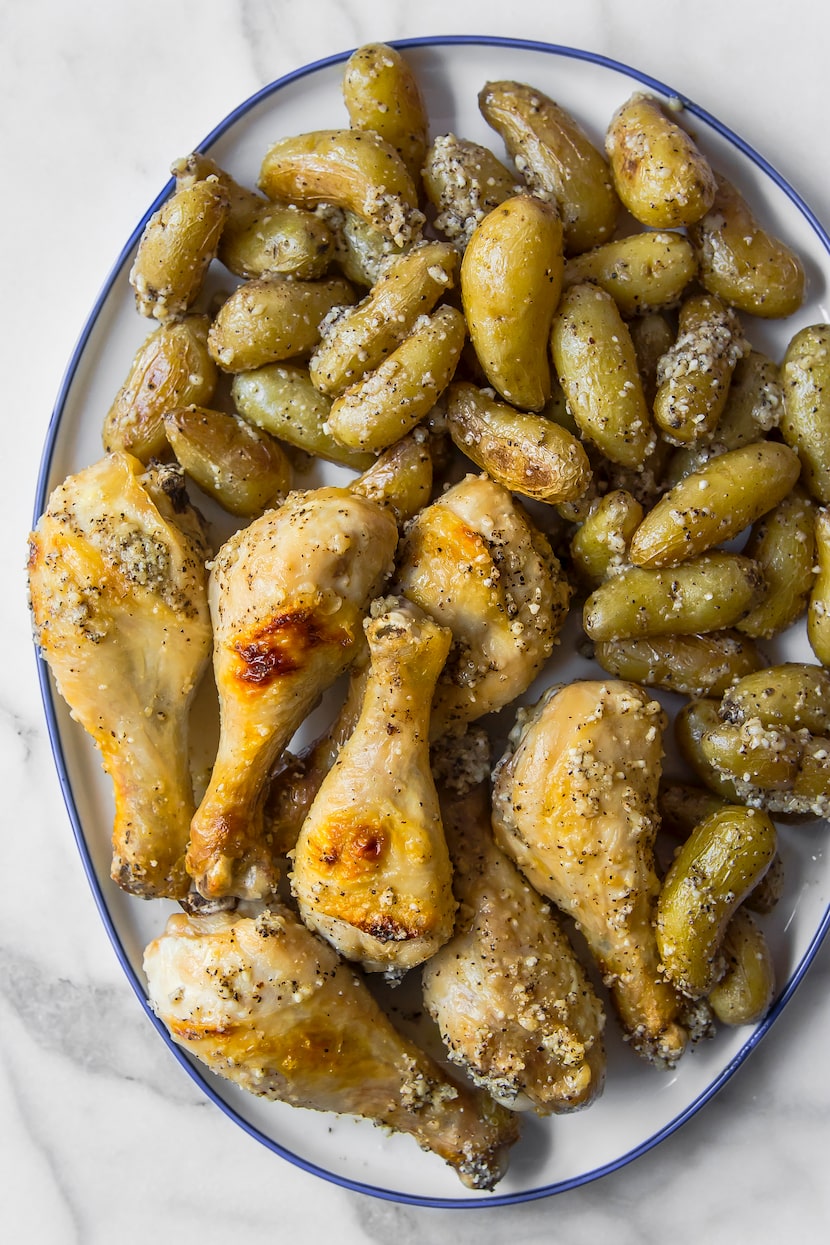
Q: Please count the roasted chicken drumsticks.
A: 7